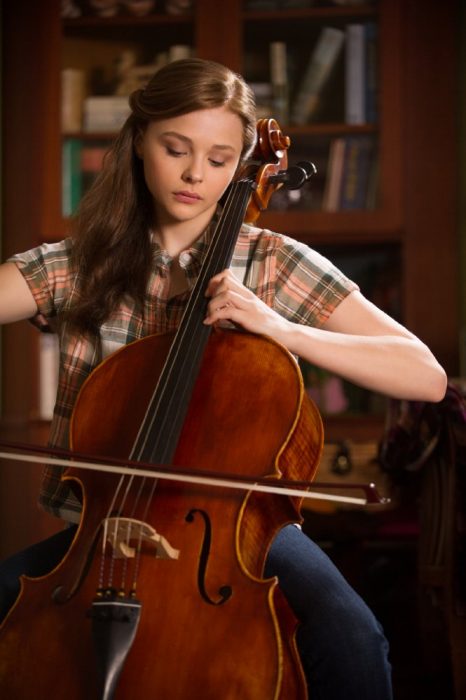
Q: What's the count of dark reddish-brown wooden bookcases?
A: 1